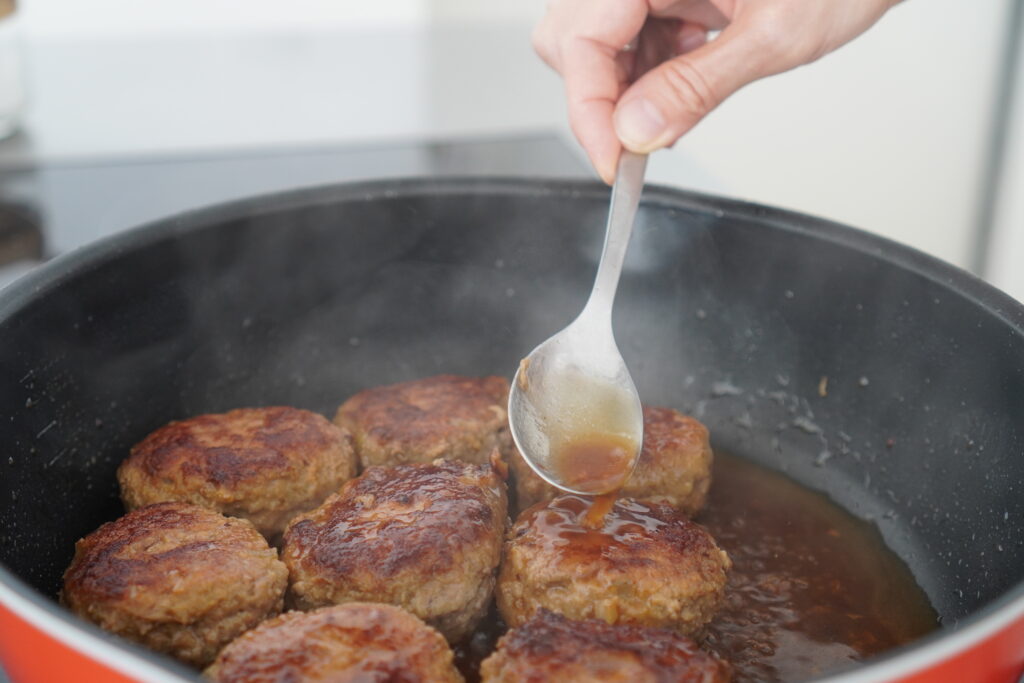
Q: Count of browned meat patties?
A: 8